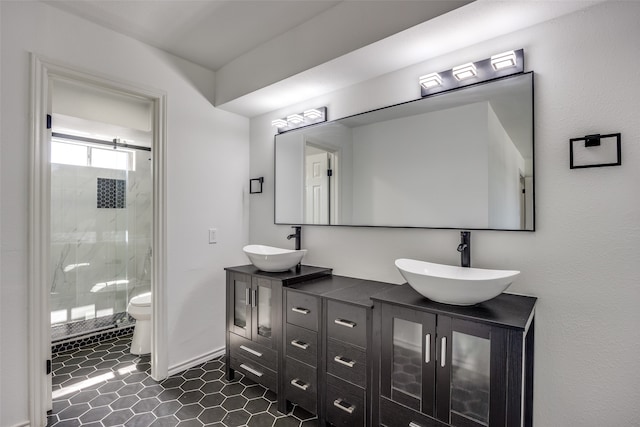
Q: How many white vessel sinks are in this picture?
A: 2